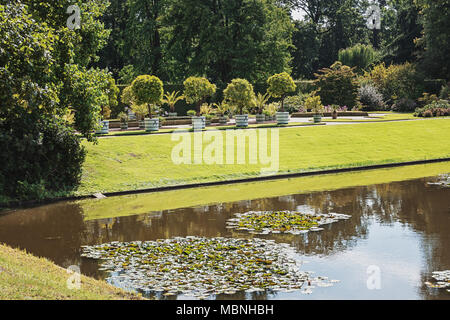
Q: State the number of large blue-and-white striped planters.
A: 5